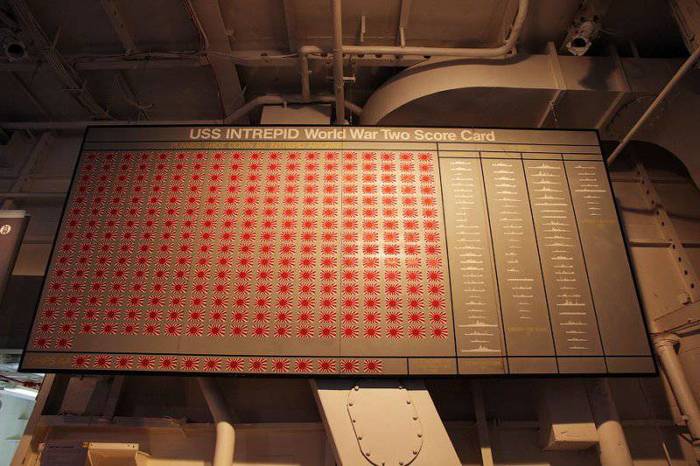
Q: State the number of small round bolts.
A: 12